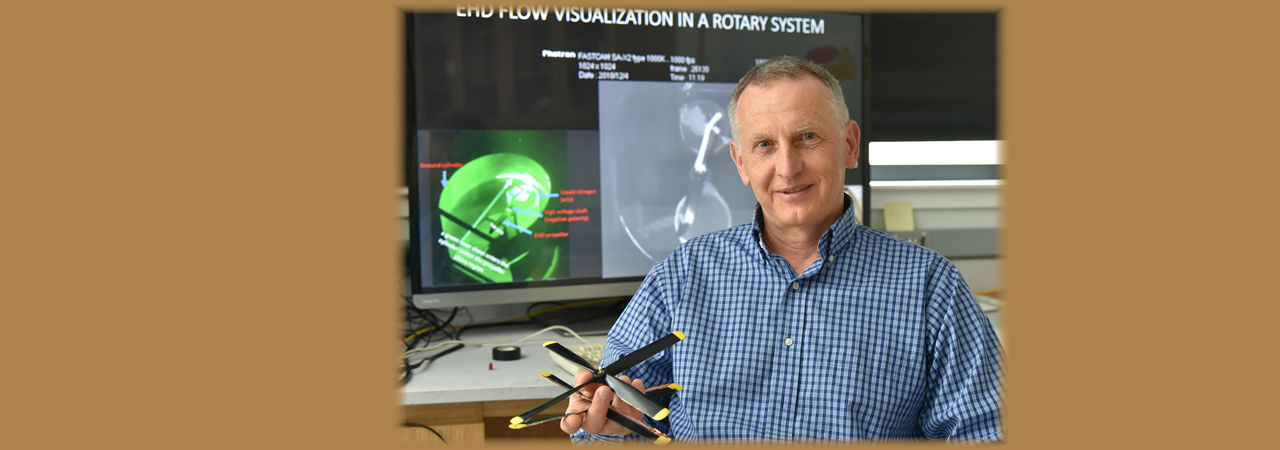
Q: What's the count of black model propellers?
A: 2